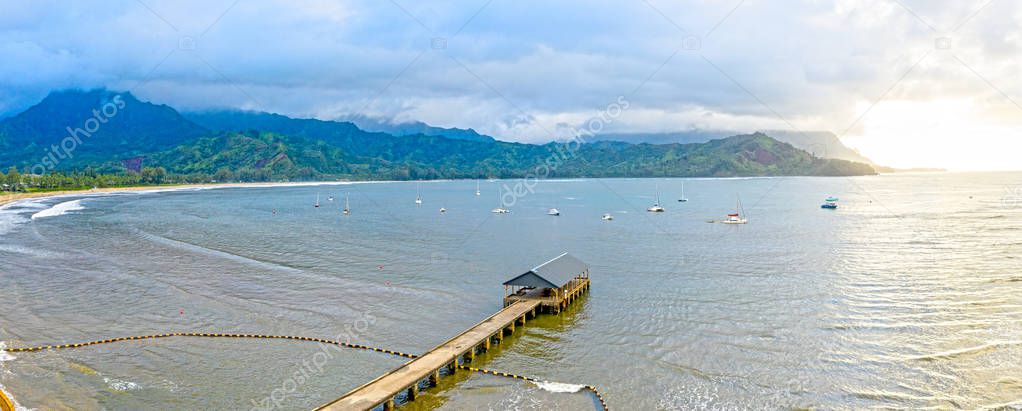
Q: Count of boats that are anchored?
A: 13